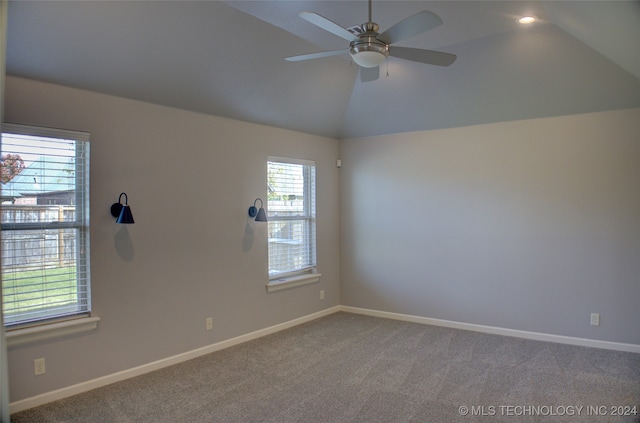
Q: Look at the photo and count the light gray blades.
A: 5